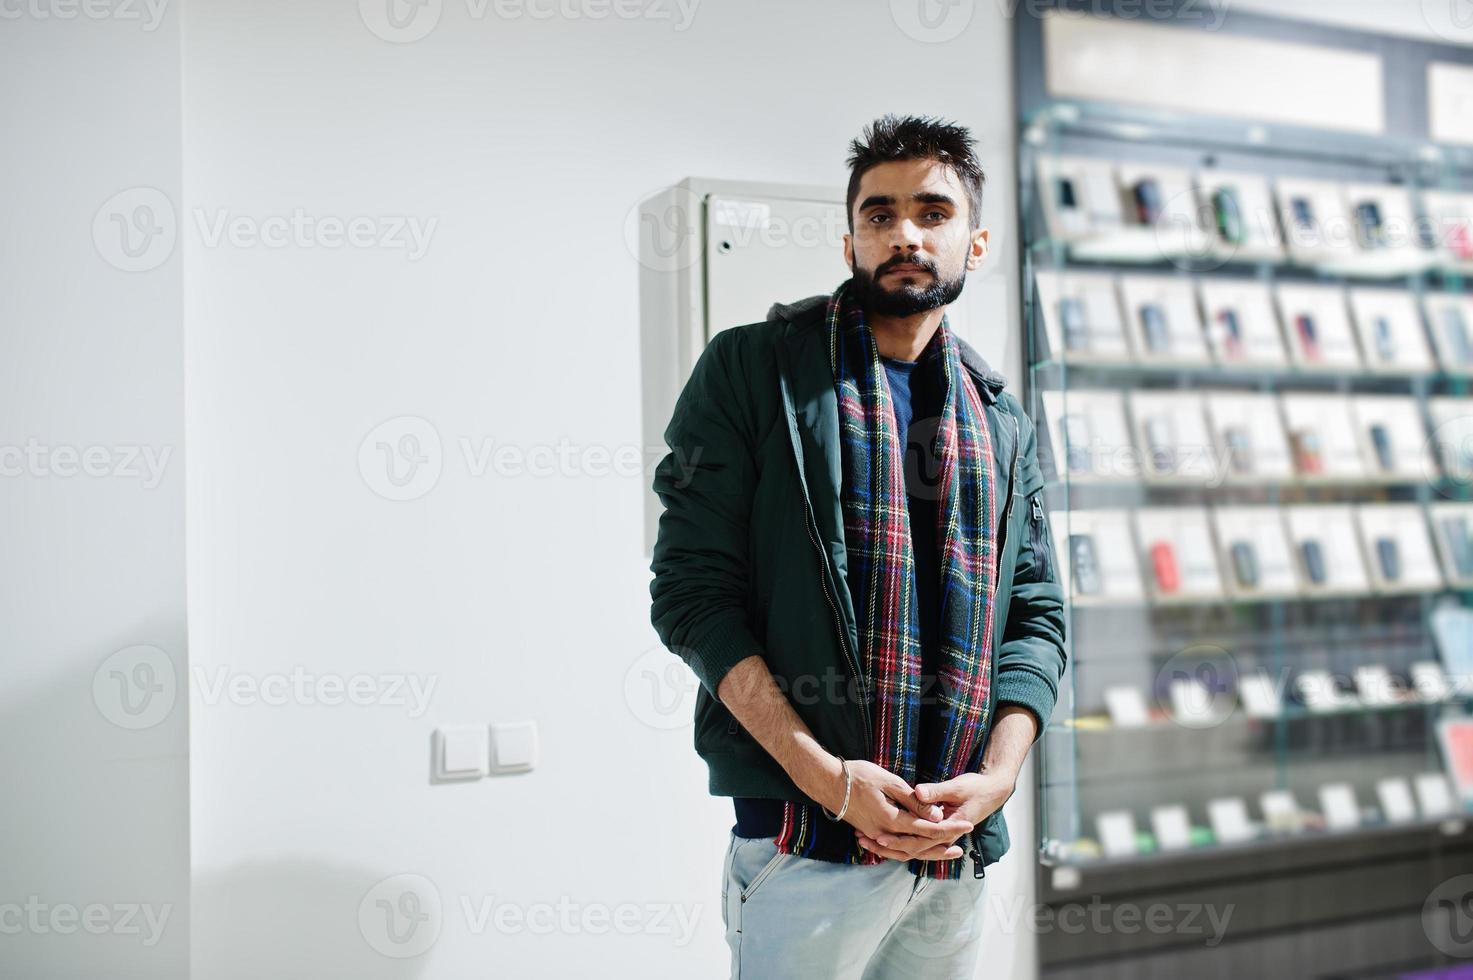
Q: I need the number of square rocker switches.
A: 2